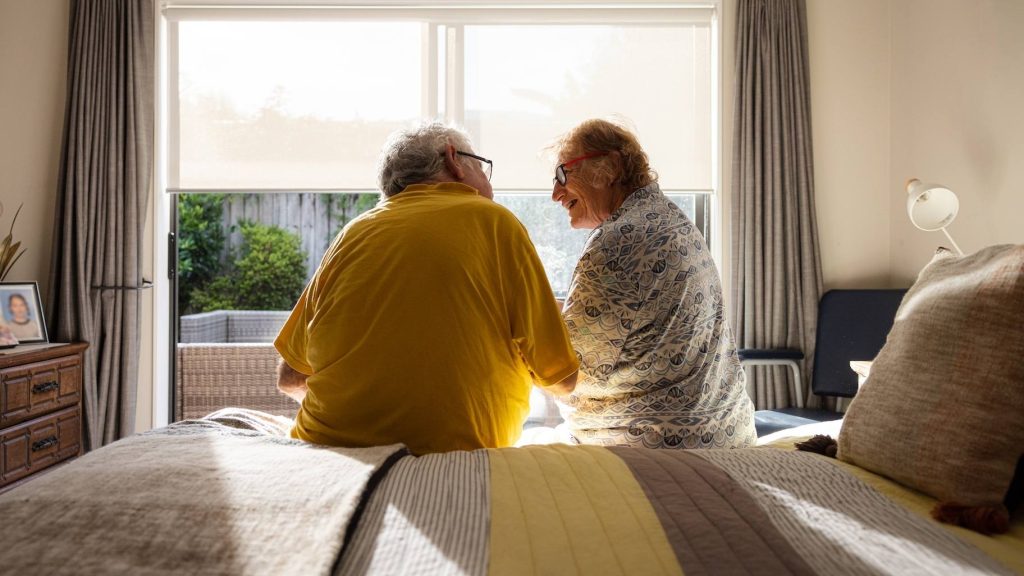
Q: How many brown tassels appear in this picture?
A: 2